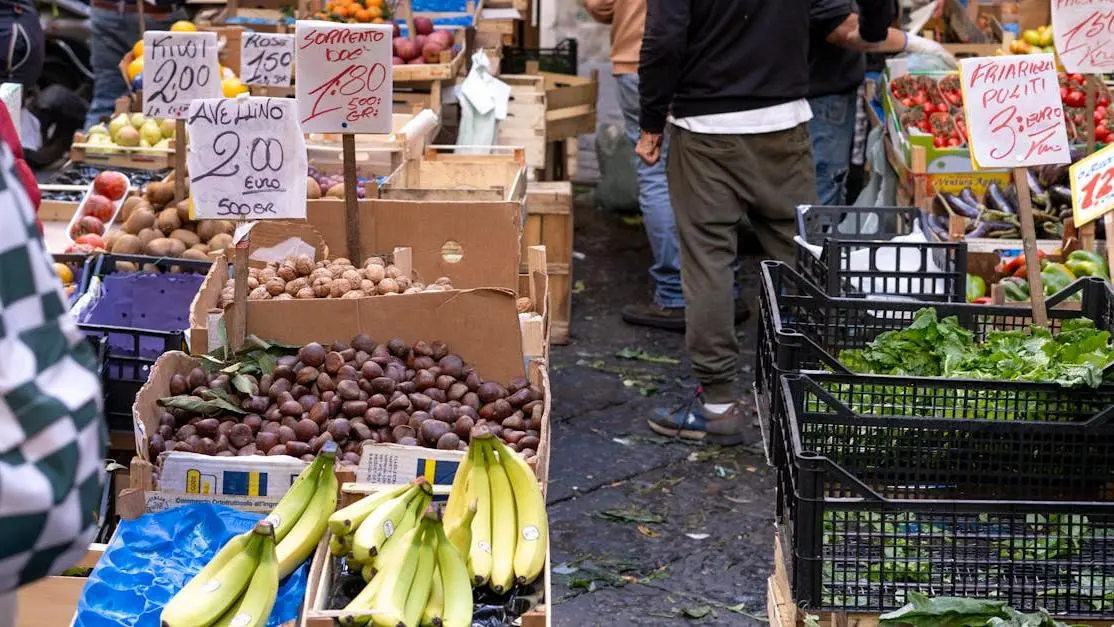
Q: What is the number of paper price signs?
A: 7